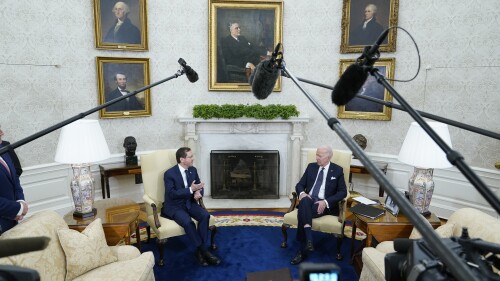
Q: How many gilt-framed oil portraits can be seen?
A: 5